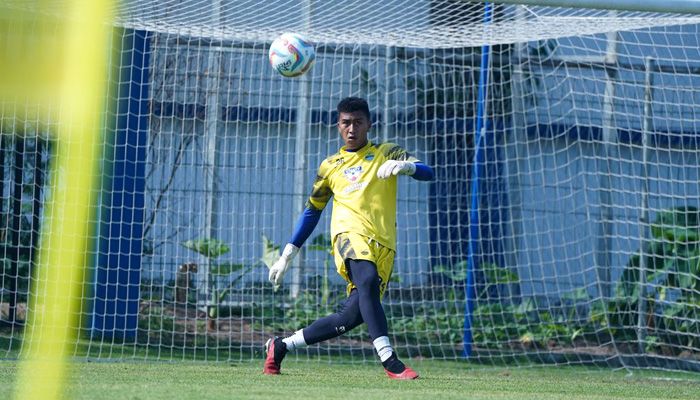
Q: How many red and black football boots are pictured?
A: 2